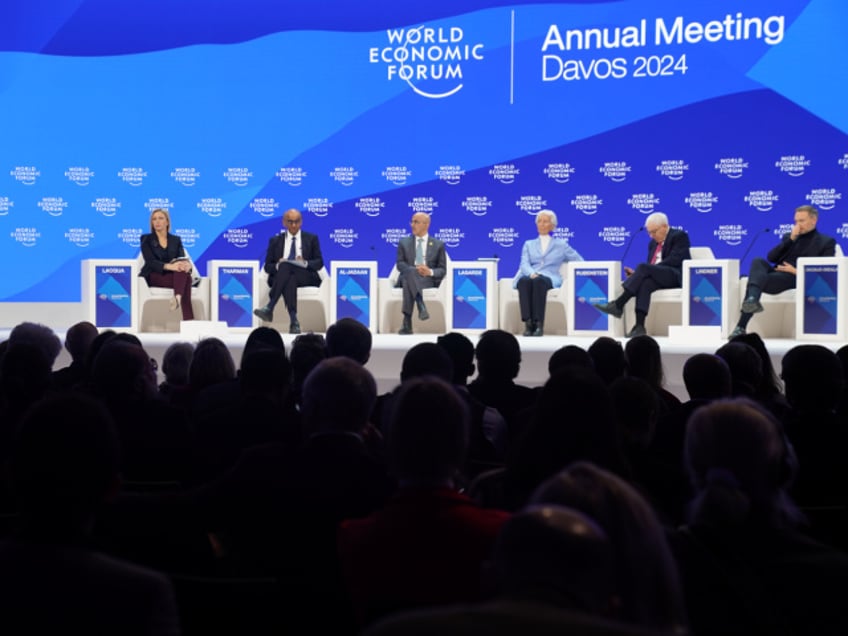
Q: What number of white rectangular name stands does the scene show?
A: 7